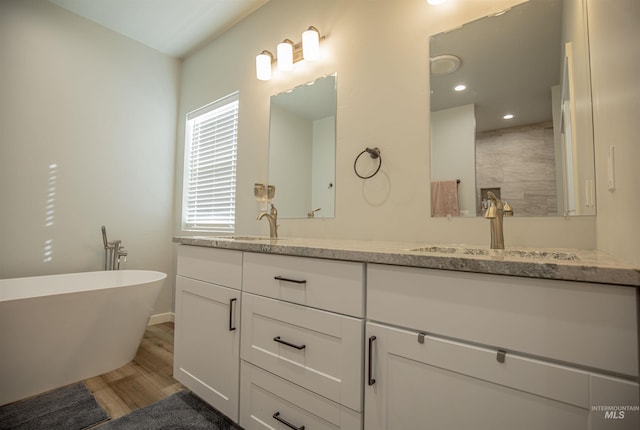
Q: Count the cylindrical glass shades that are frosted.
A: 3